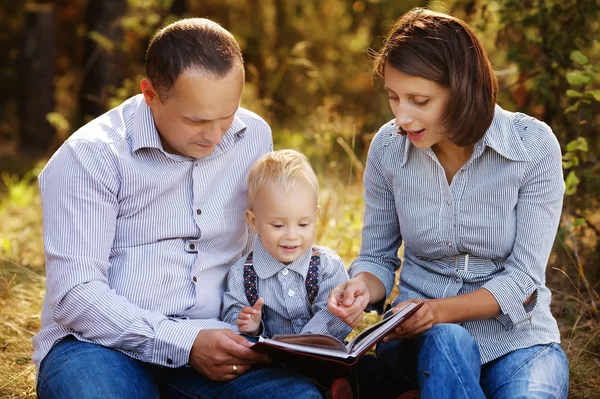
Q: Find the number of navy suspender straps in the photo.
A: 2